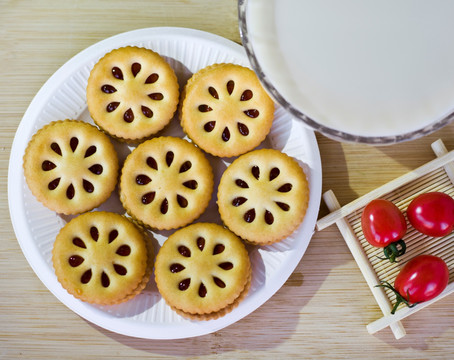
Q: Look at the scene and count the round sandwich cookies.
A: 7